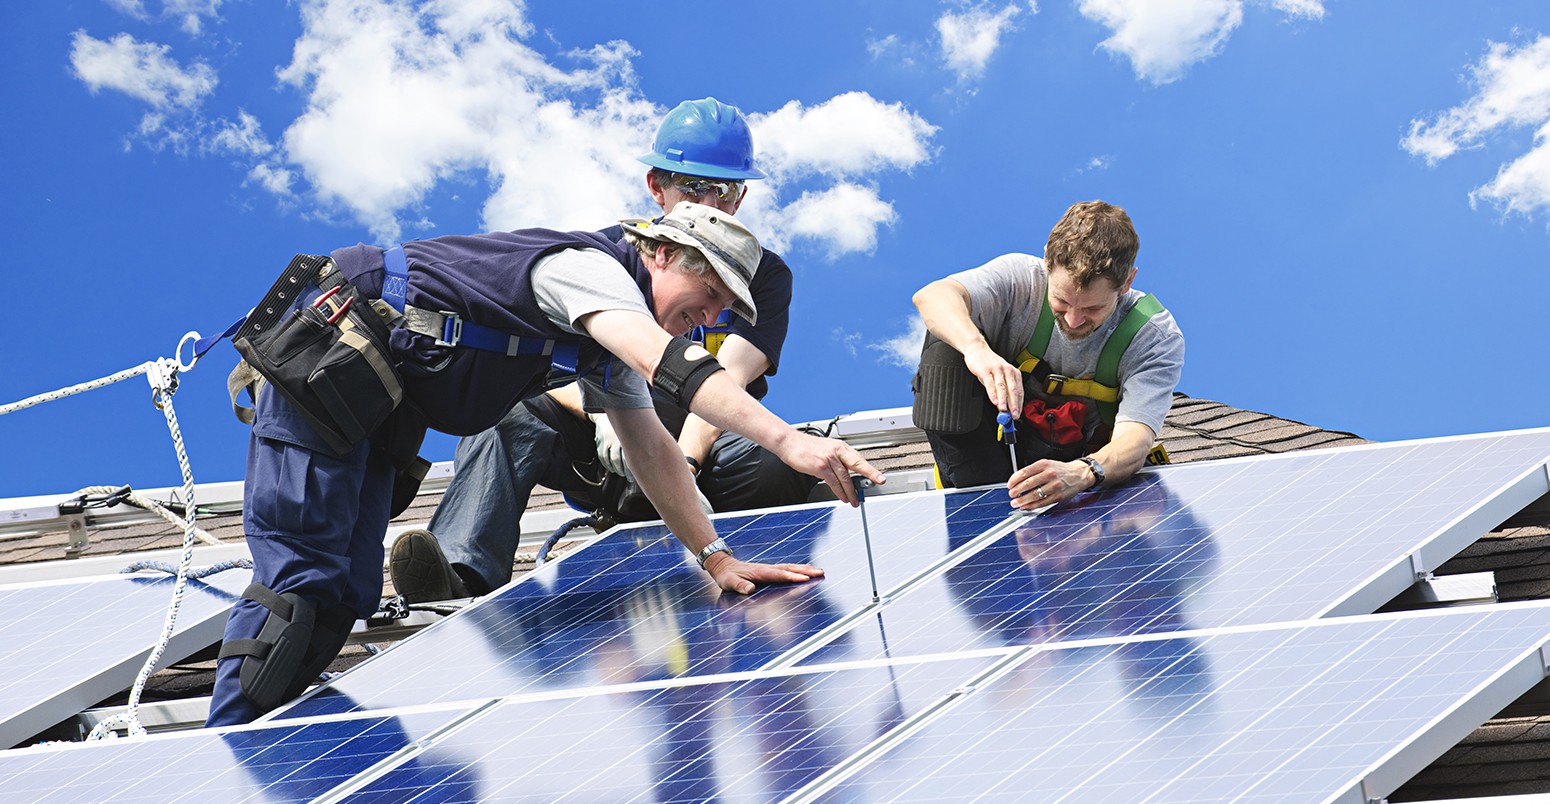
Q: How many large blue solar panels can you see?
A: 6